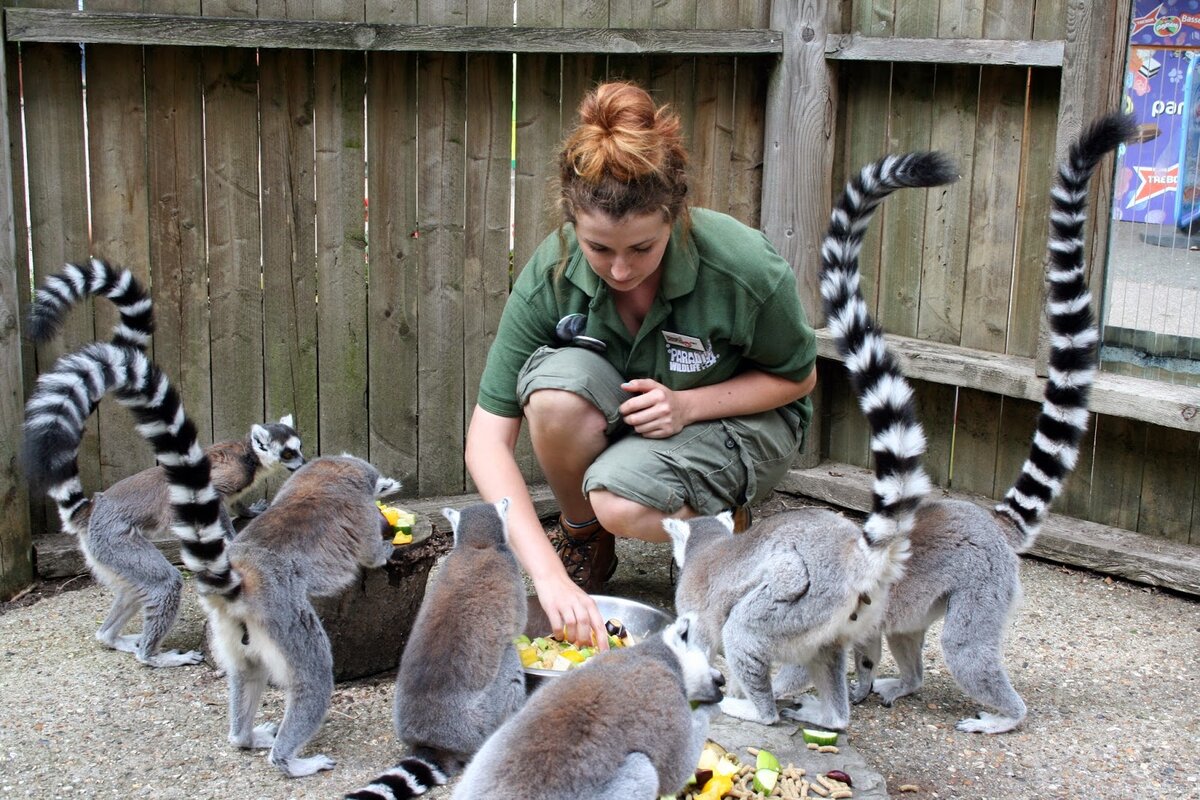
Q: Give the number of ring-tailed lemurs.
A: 6